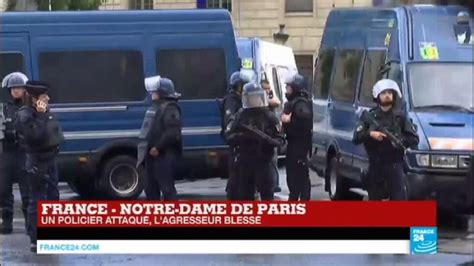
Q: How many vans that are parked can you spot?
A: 3